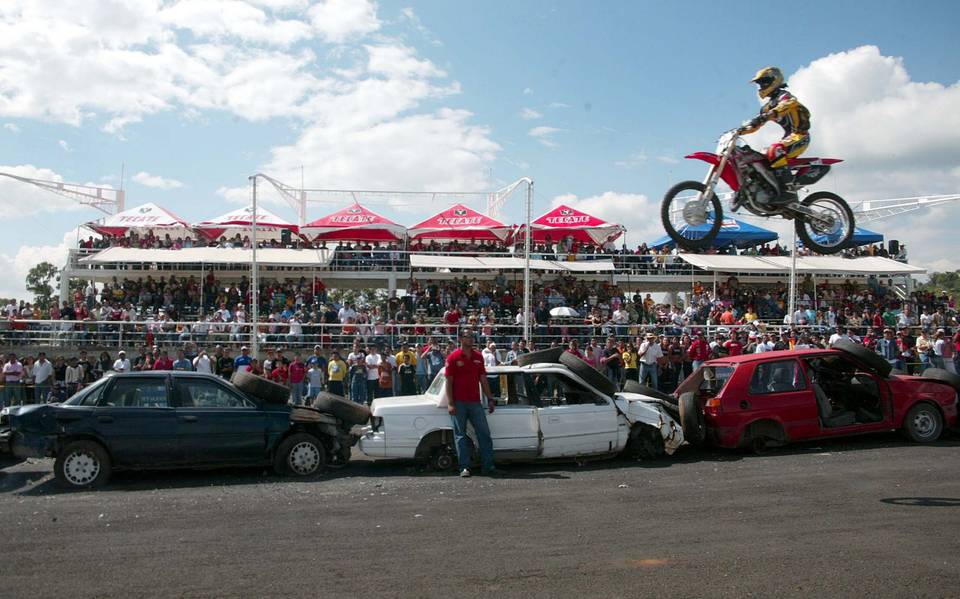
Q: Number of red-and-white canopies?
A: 5